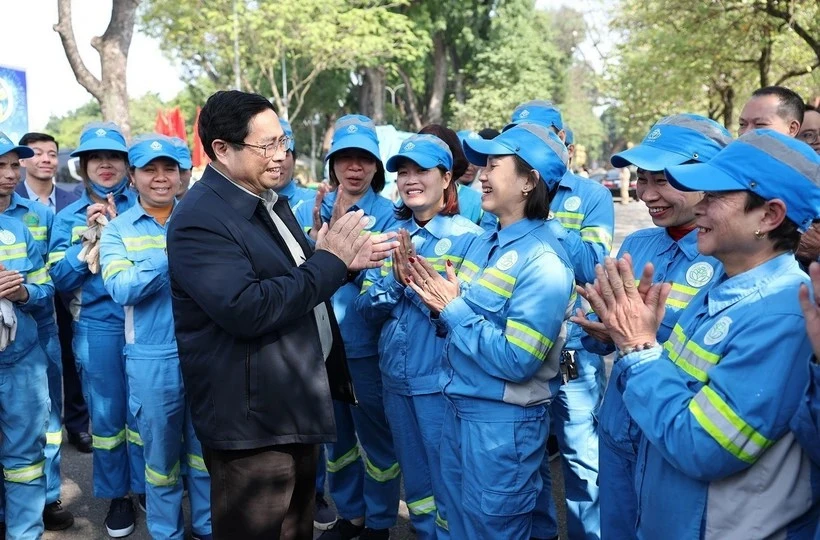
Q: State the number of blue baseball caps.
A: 13